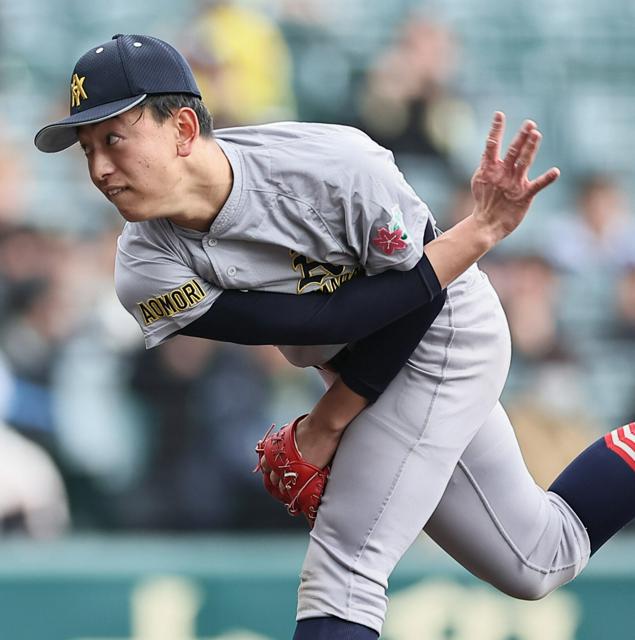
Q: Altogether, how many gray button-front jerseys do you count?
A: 1